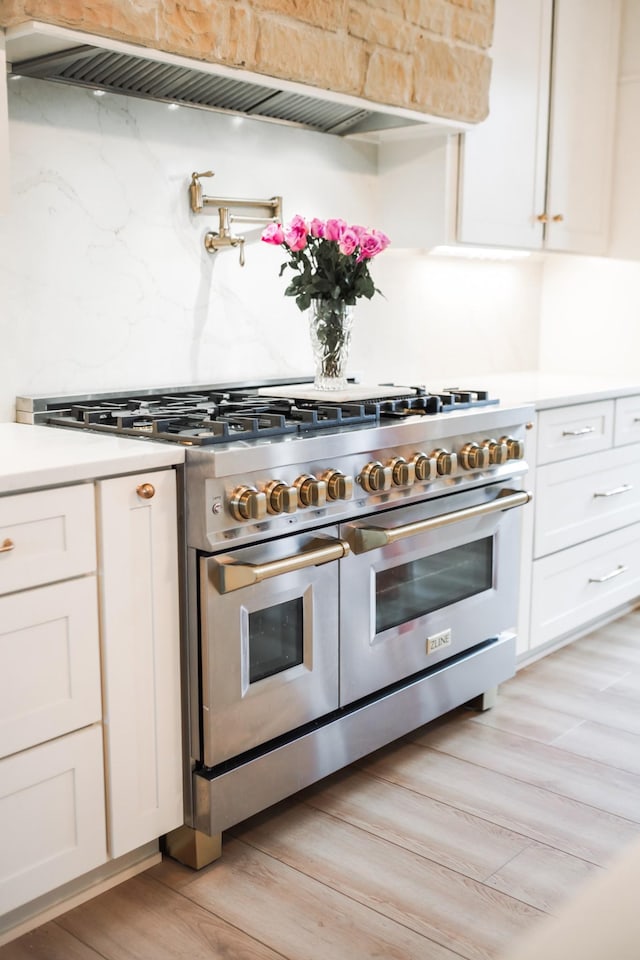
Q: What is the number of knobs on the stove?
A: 11